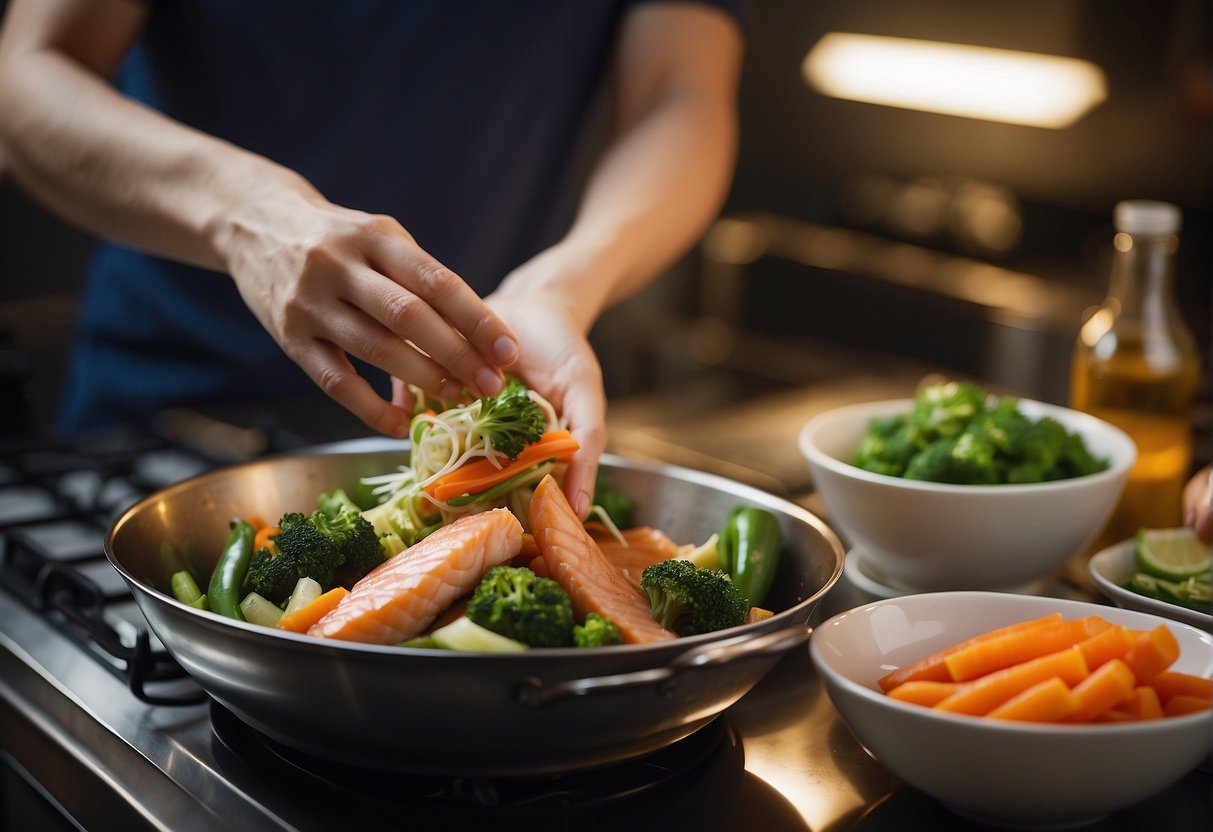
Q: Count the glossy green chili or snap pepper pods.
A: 2